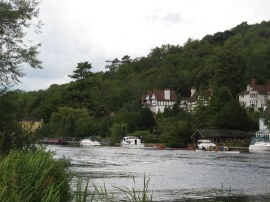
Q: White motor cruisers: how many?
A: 4